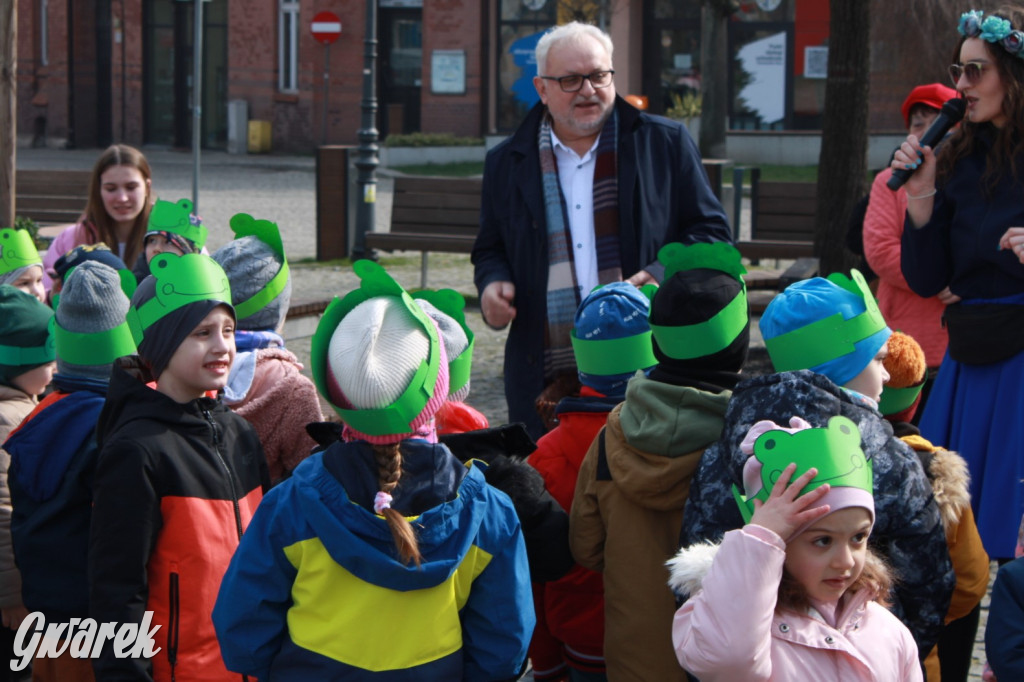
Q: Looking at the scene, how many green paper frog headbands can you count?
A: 13